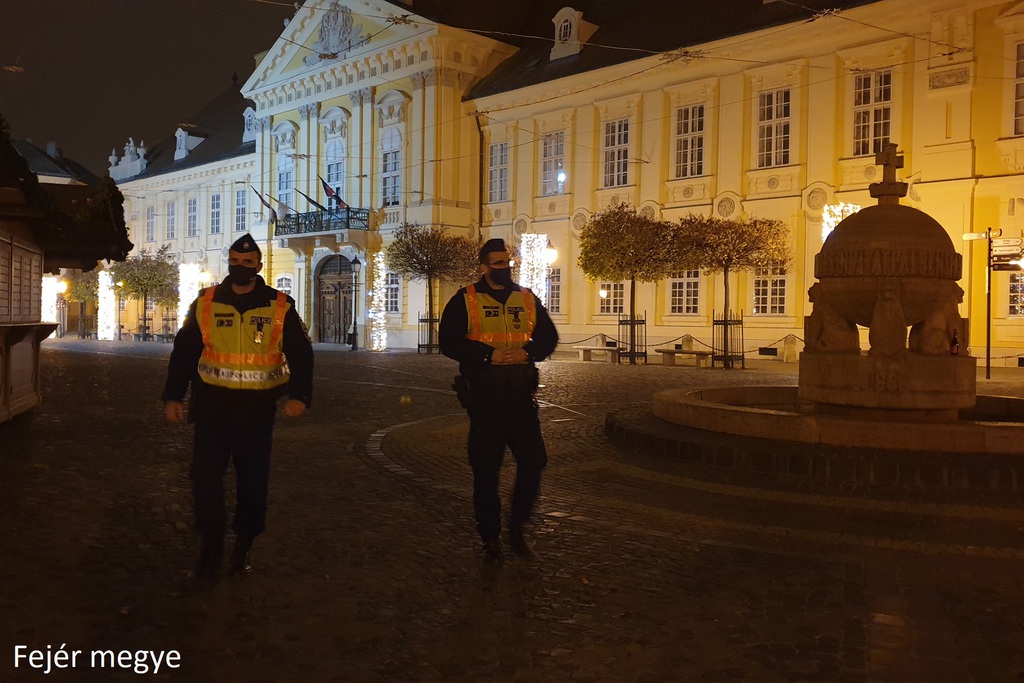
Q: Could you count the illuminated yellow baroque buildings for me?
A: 1